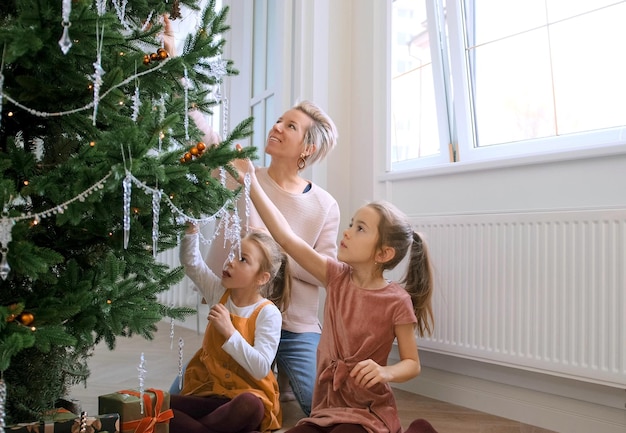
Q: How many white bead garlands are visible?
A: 2